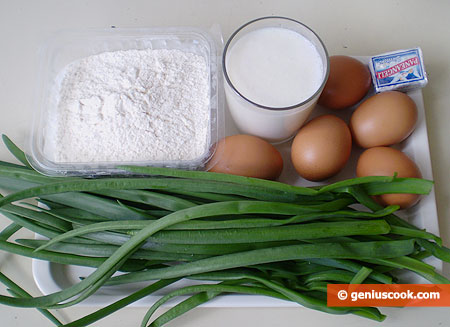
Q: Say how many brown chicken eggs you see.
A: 5